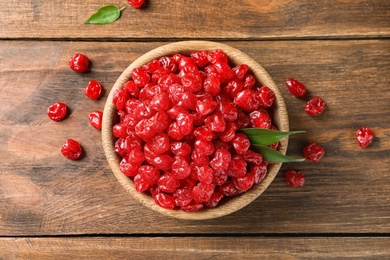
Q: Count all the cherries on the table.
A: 11